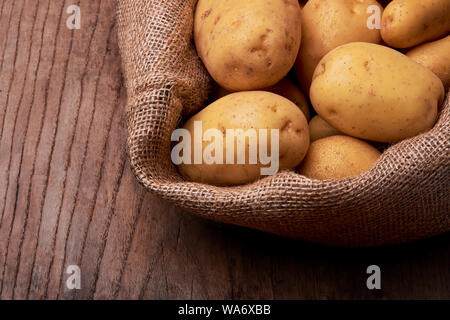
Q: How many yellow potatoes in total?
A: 9